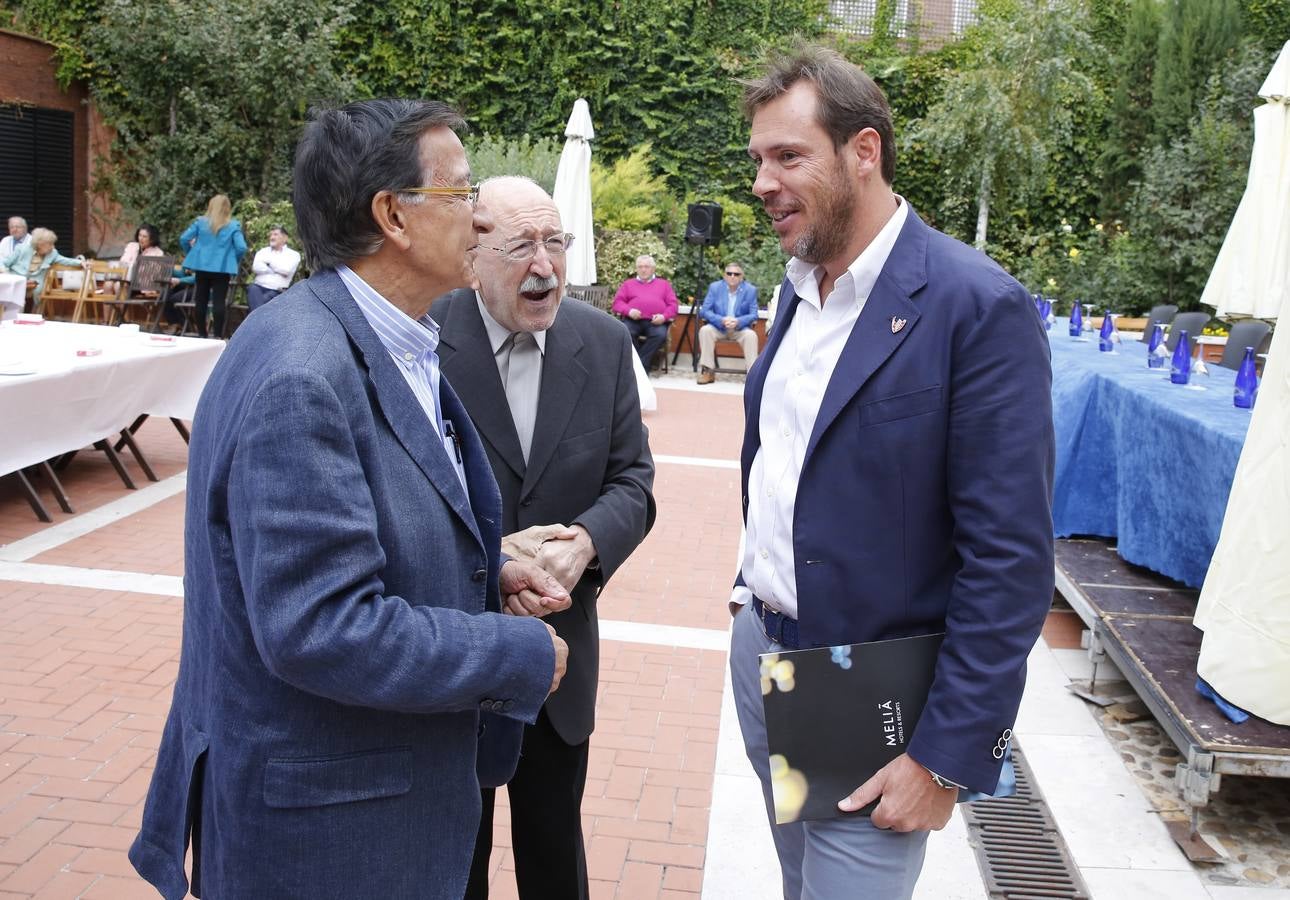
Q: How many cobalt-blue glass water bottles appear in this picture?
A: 7